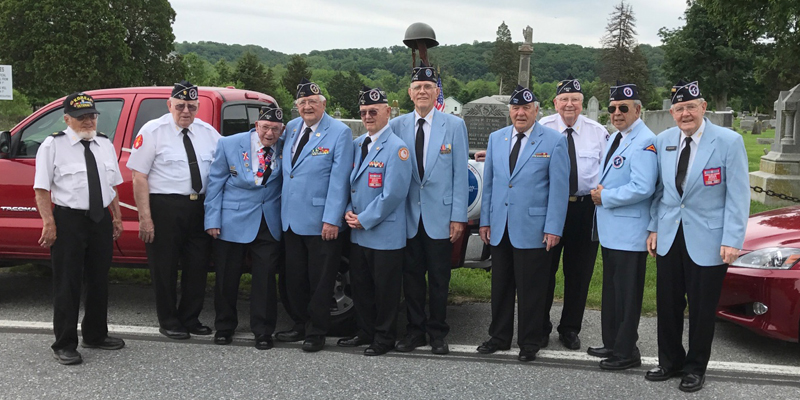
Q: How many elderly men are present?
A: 10